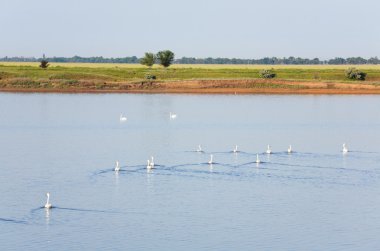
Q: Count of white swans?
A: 13